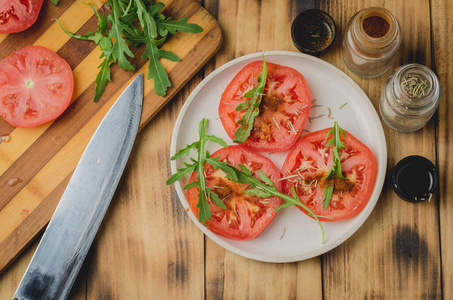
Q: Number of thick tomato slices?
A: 5